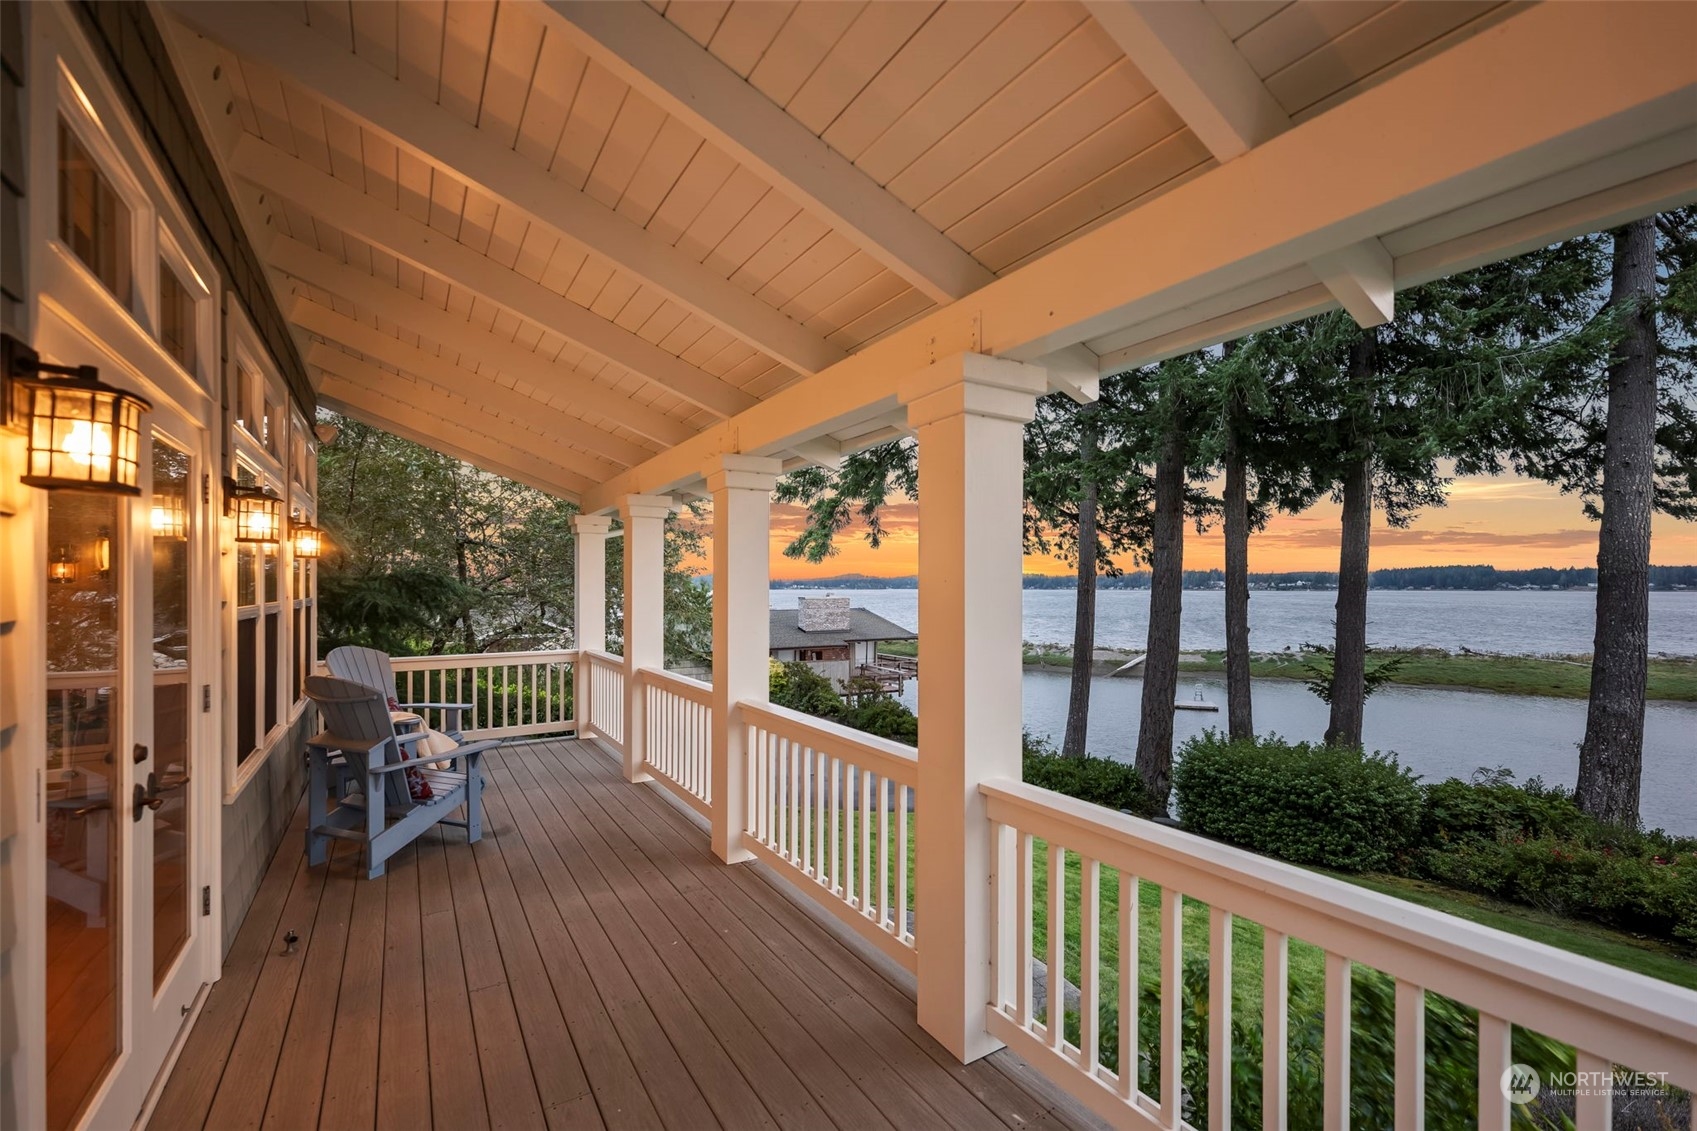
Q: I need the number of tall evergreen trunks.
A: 5